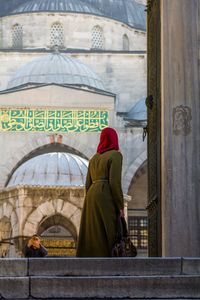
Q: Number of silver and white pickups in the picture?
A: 0